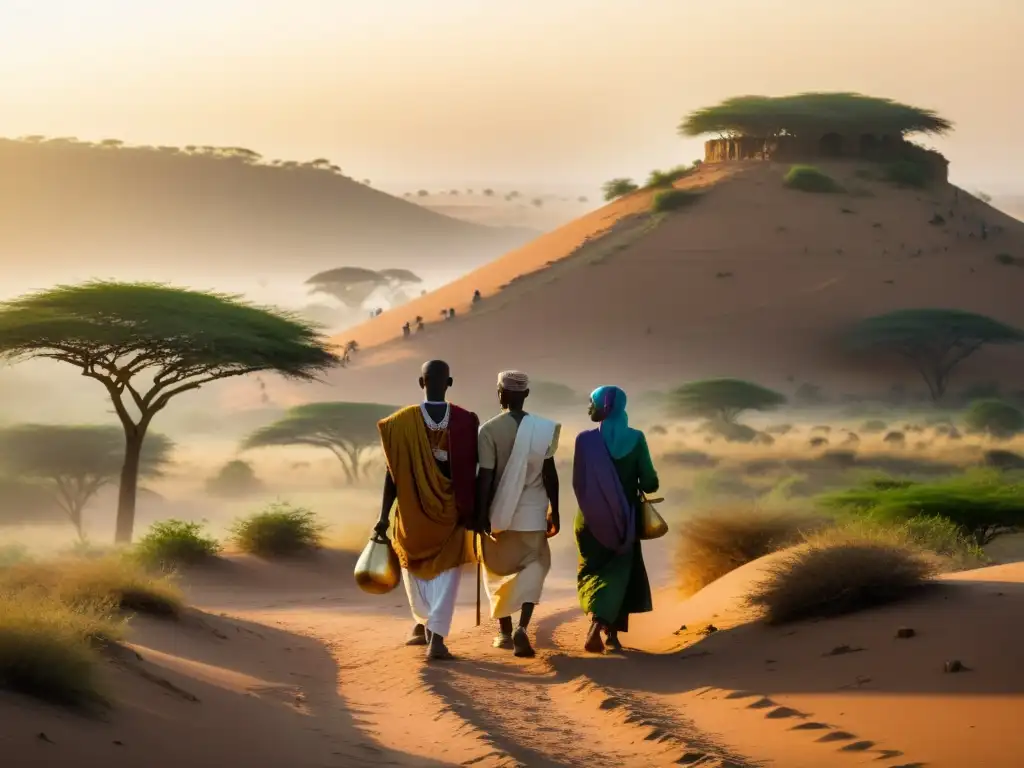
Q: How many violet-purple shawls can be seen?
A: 1